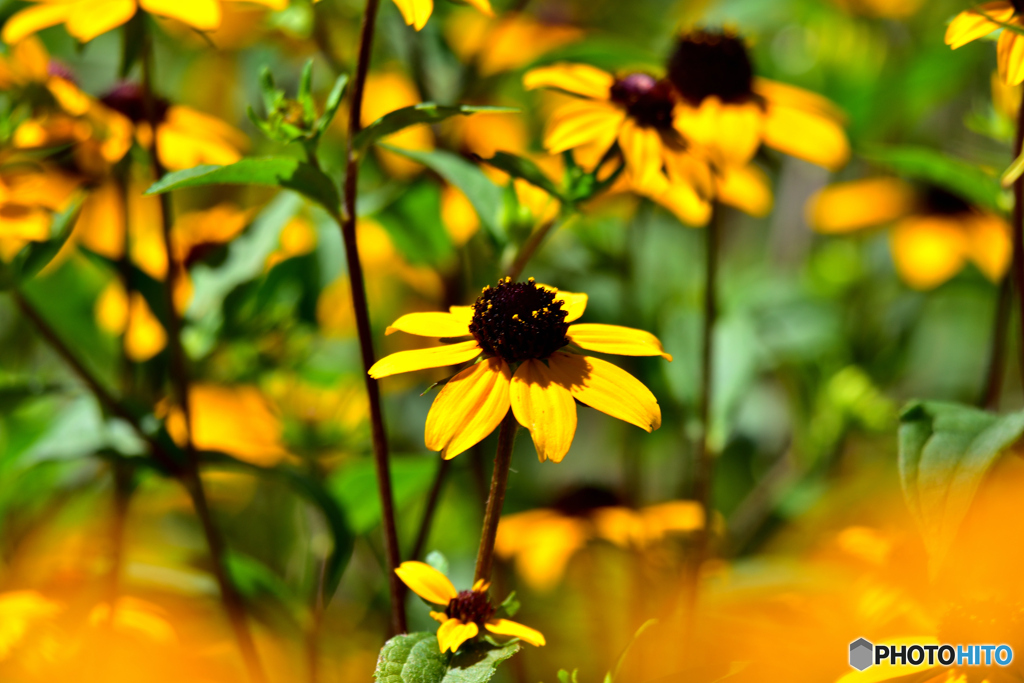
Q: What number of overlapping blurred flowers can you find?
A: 2